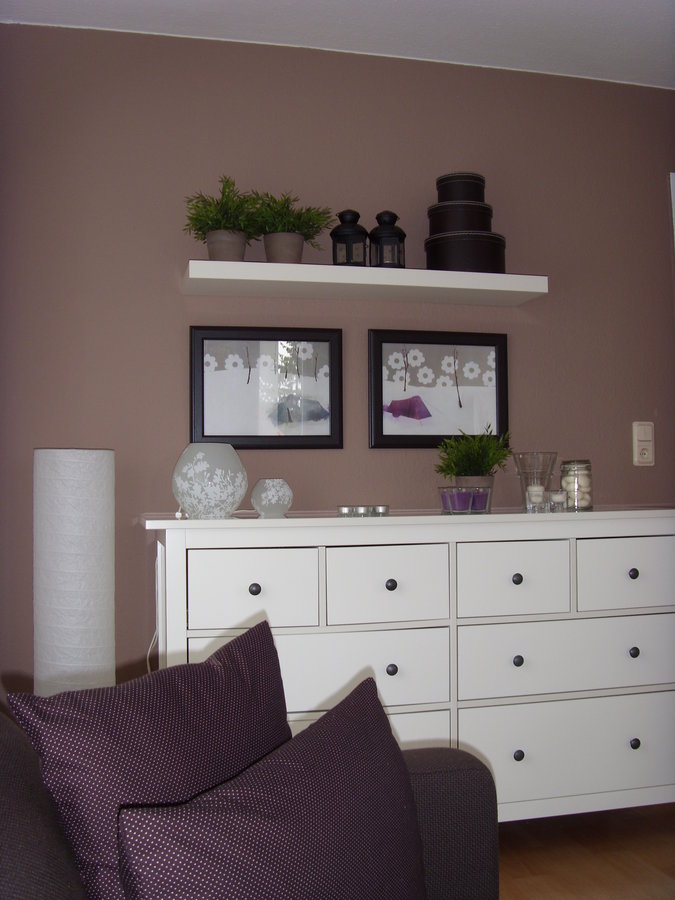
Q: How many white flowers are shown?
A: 15